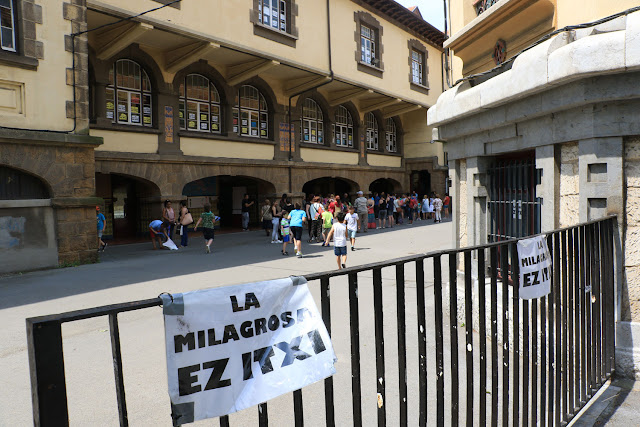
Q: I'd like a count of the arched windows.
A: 7